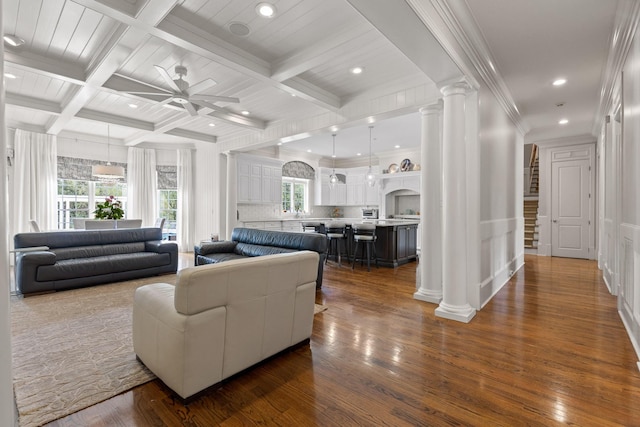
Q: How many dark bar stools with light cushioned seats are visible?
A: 3